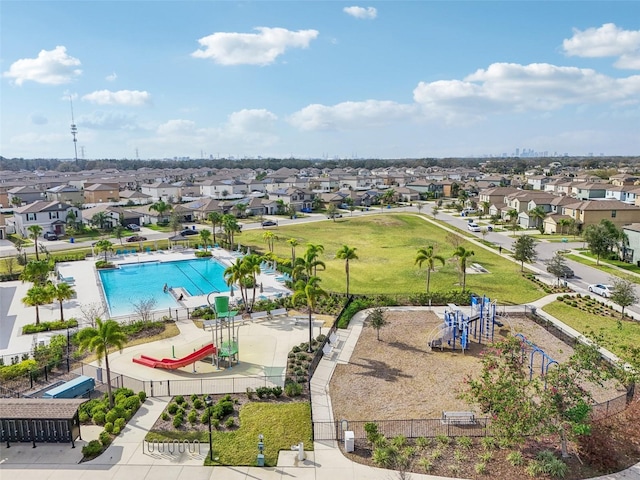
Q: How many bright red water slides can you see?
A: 1